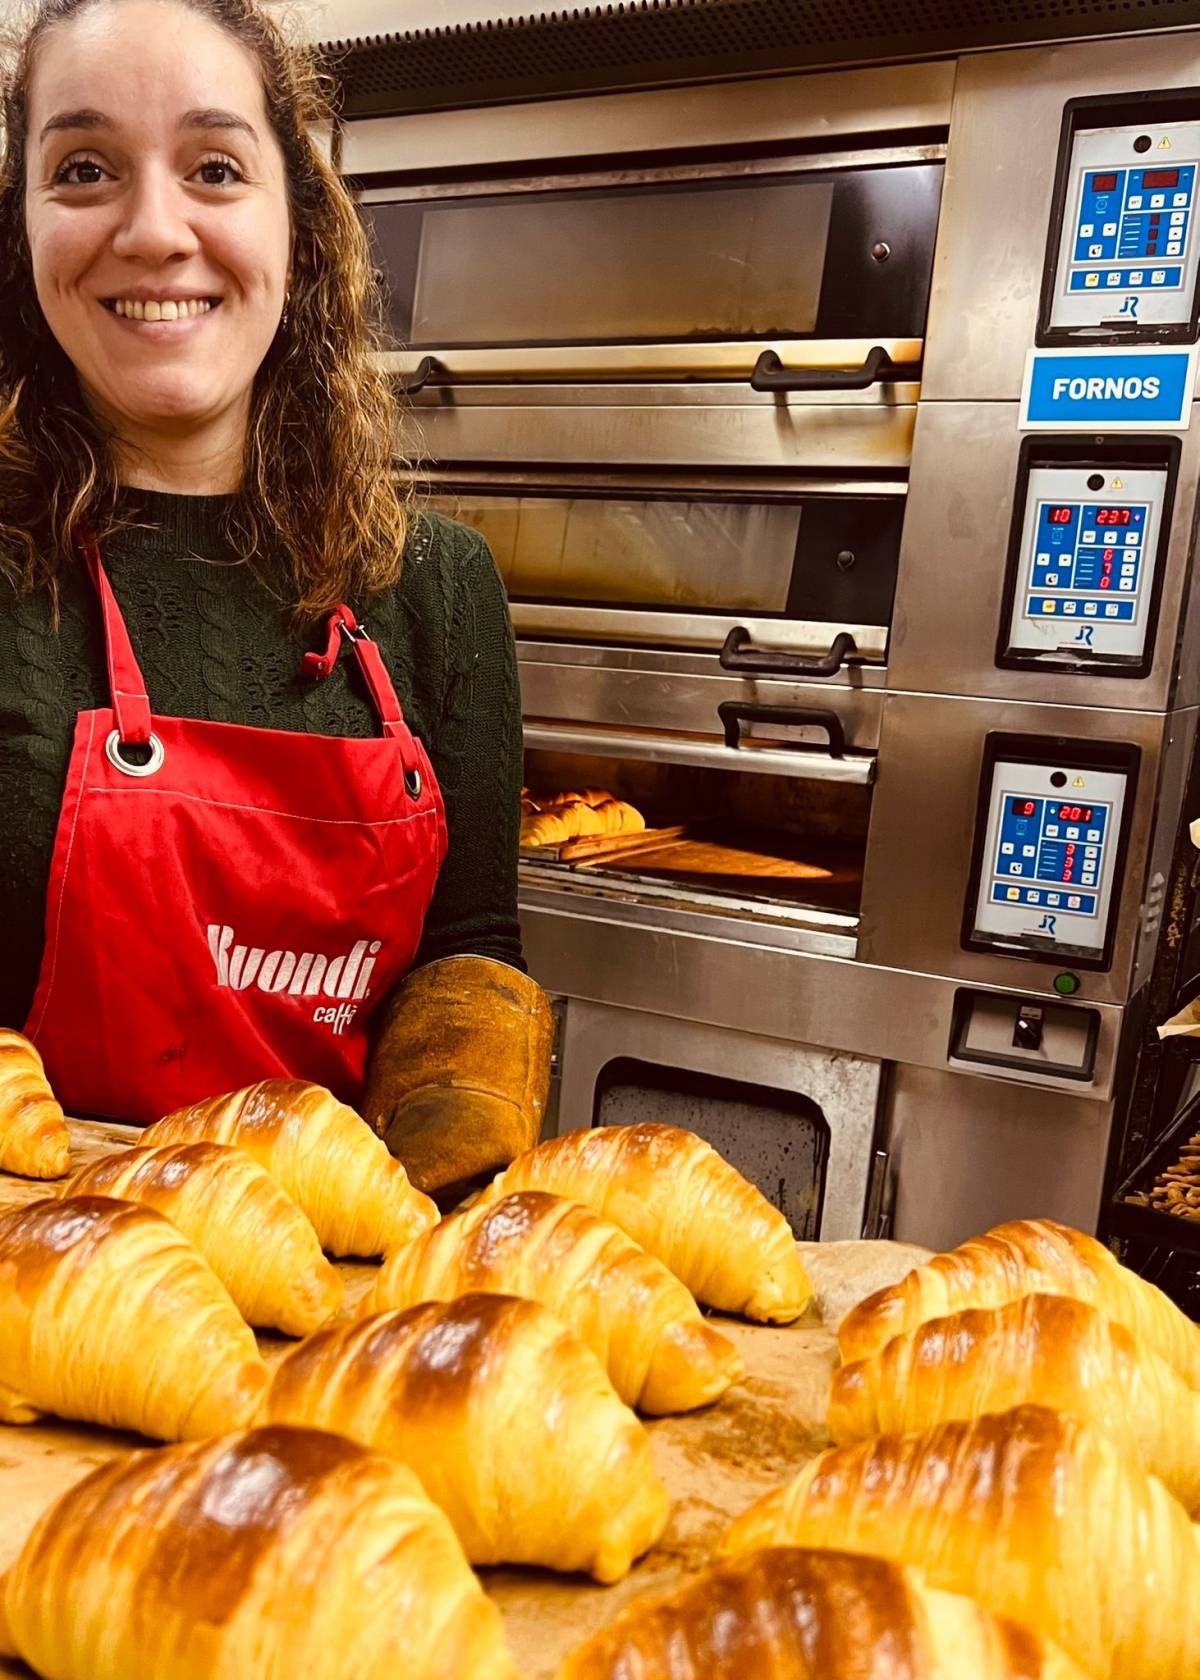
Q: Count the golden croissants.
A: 12